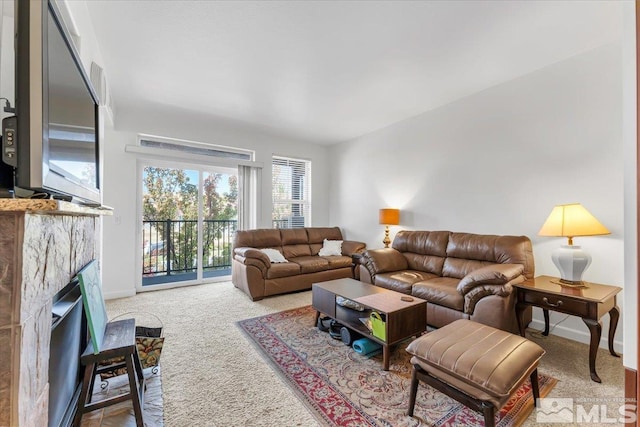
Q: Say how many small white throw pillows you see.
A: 2